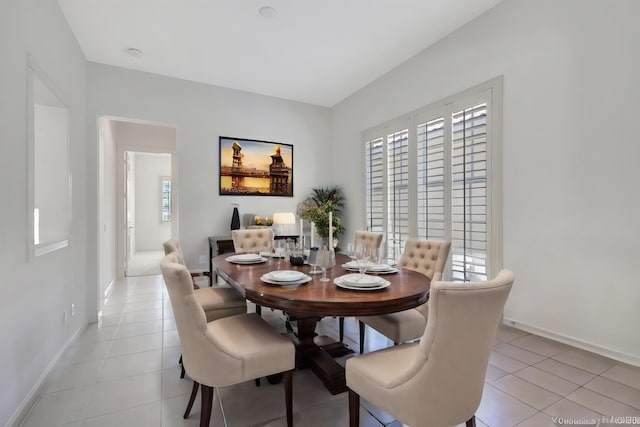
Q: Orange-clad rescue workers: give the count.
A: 0